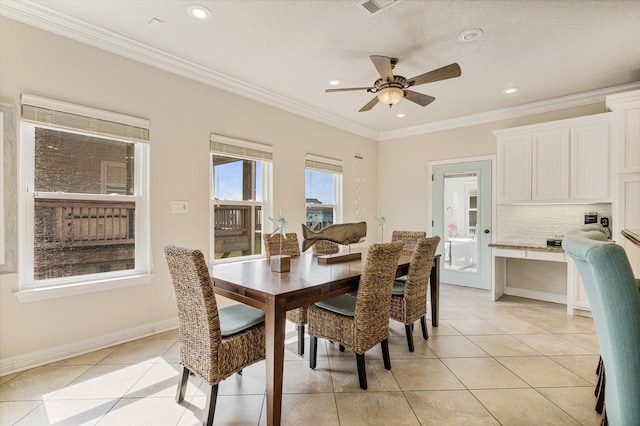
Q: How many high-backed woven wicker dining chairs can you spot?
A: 6